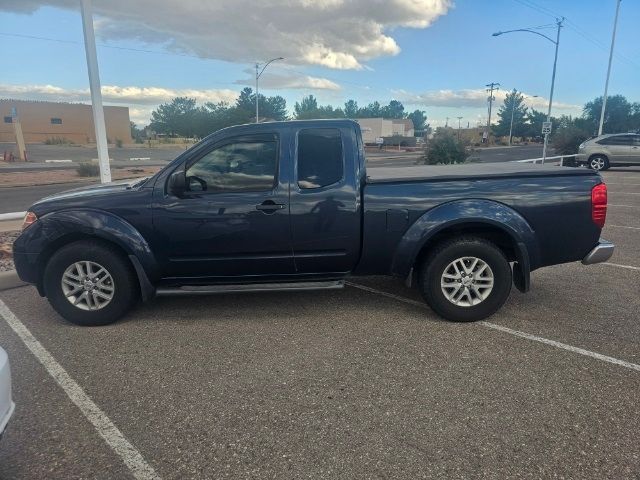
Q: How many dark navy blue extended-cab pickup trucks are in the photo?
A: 1